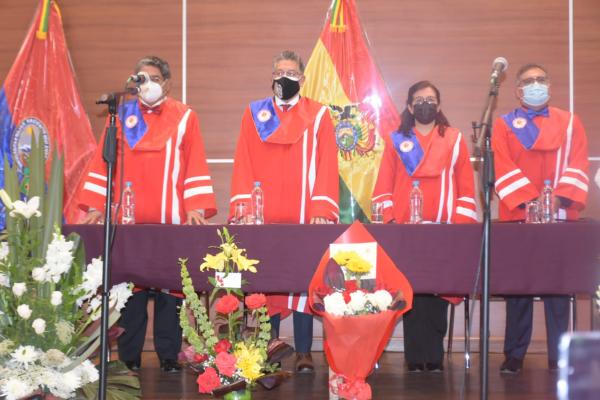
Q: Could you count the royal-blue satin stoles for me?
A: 4